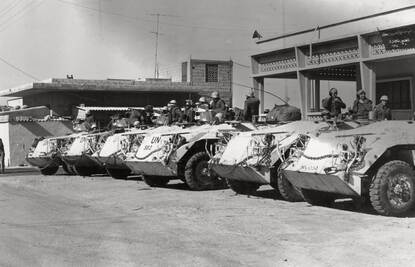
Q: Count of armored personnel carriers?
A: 6